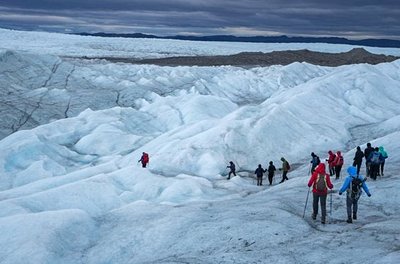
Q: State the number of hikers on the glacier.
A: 14